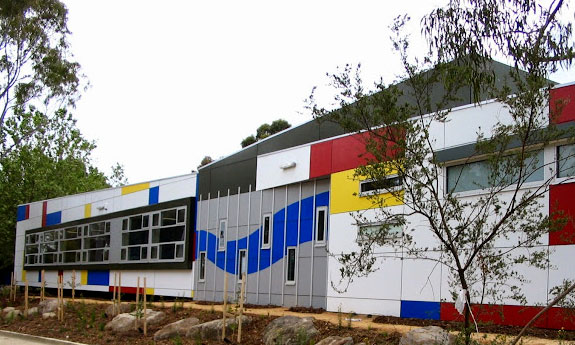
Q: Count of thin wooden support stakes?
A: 14